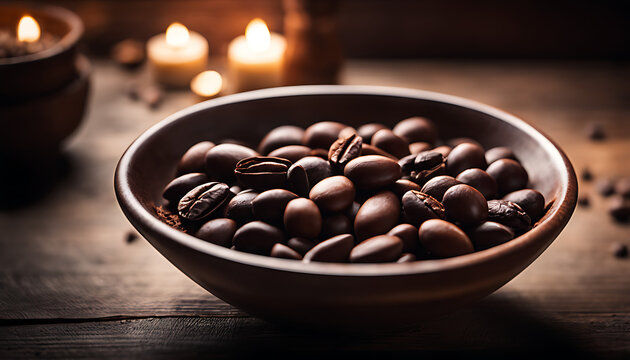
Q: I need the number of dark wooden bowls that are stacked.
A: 2